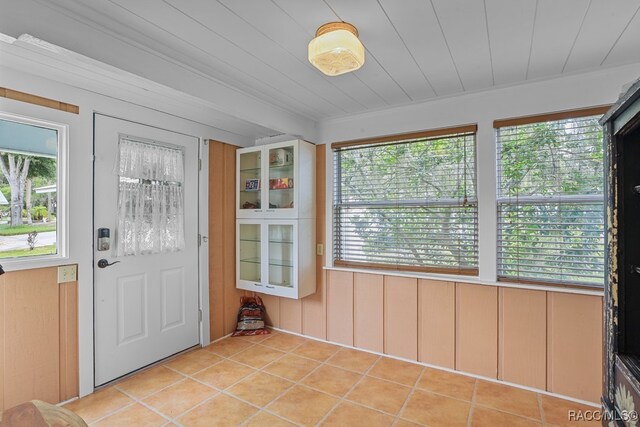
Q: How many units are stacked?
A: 2